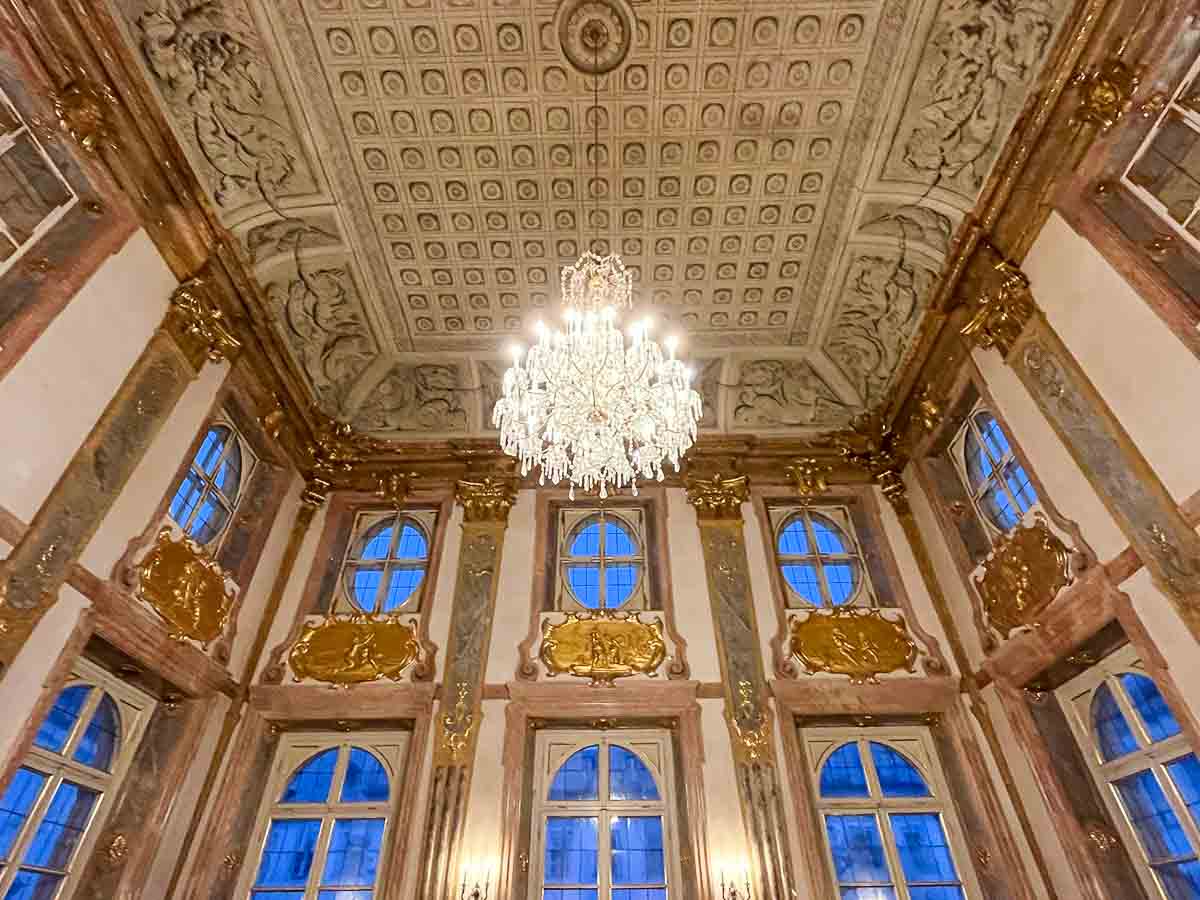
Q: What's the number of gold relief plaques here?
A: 5